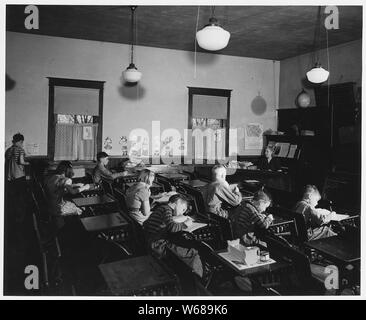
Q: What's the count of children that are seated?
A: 7